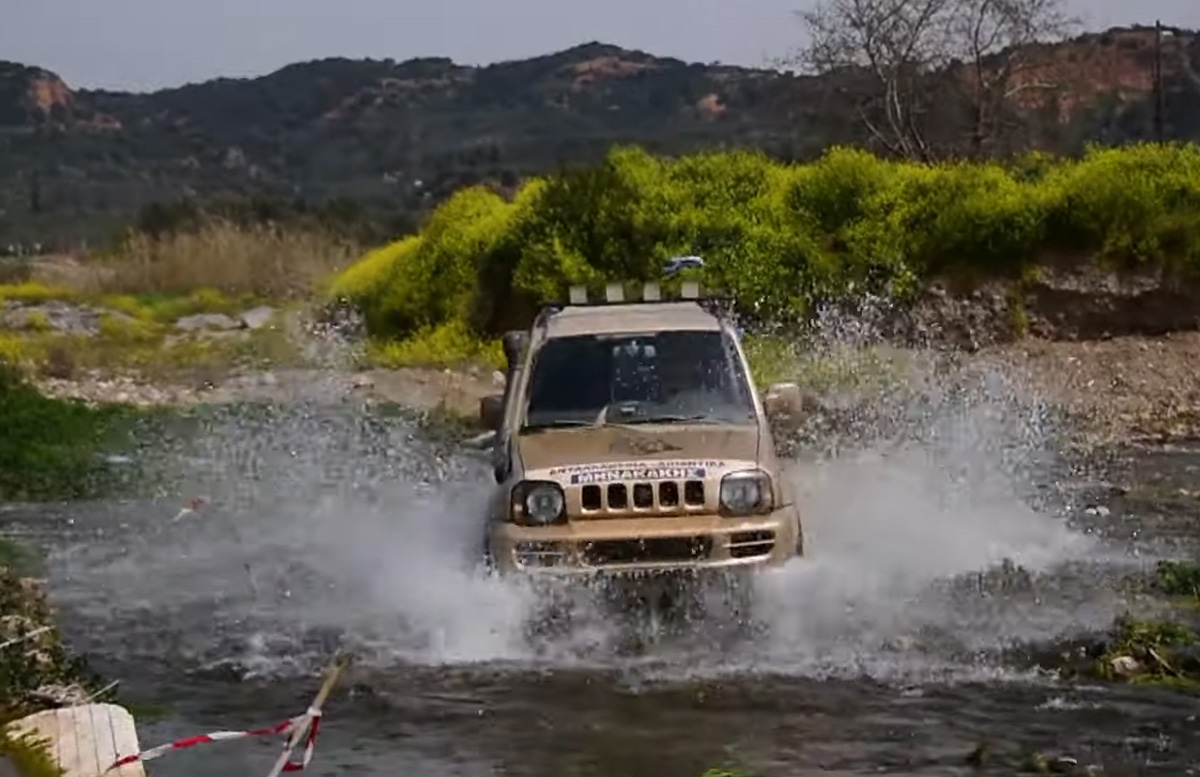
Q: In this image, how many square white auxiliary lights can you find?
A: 4